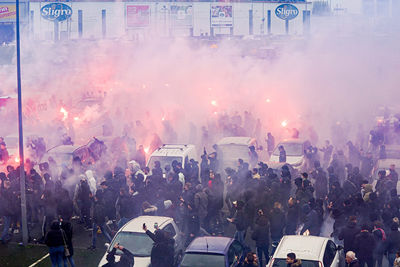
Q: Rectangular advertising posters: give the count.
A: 3